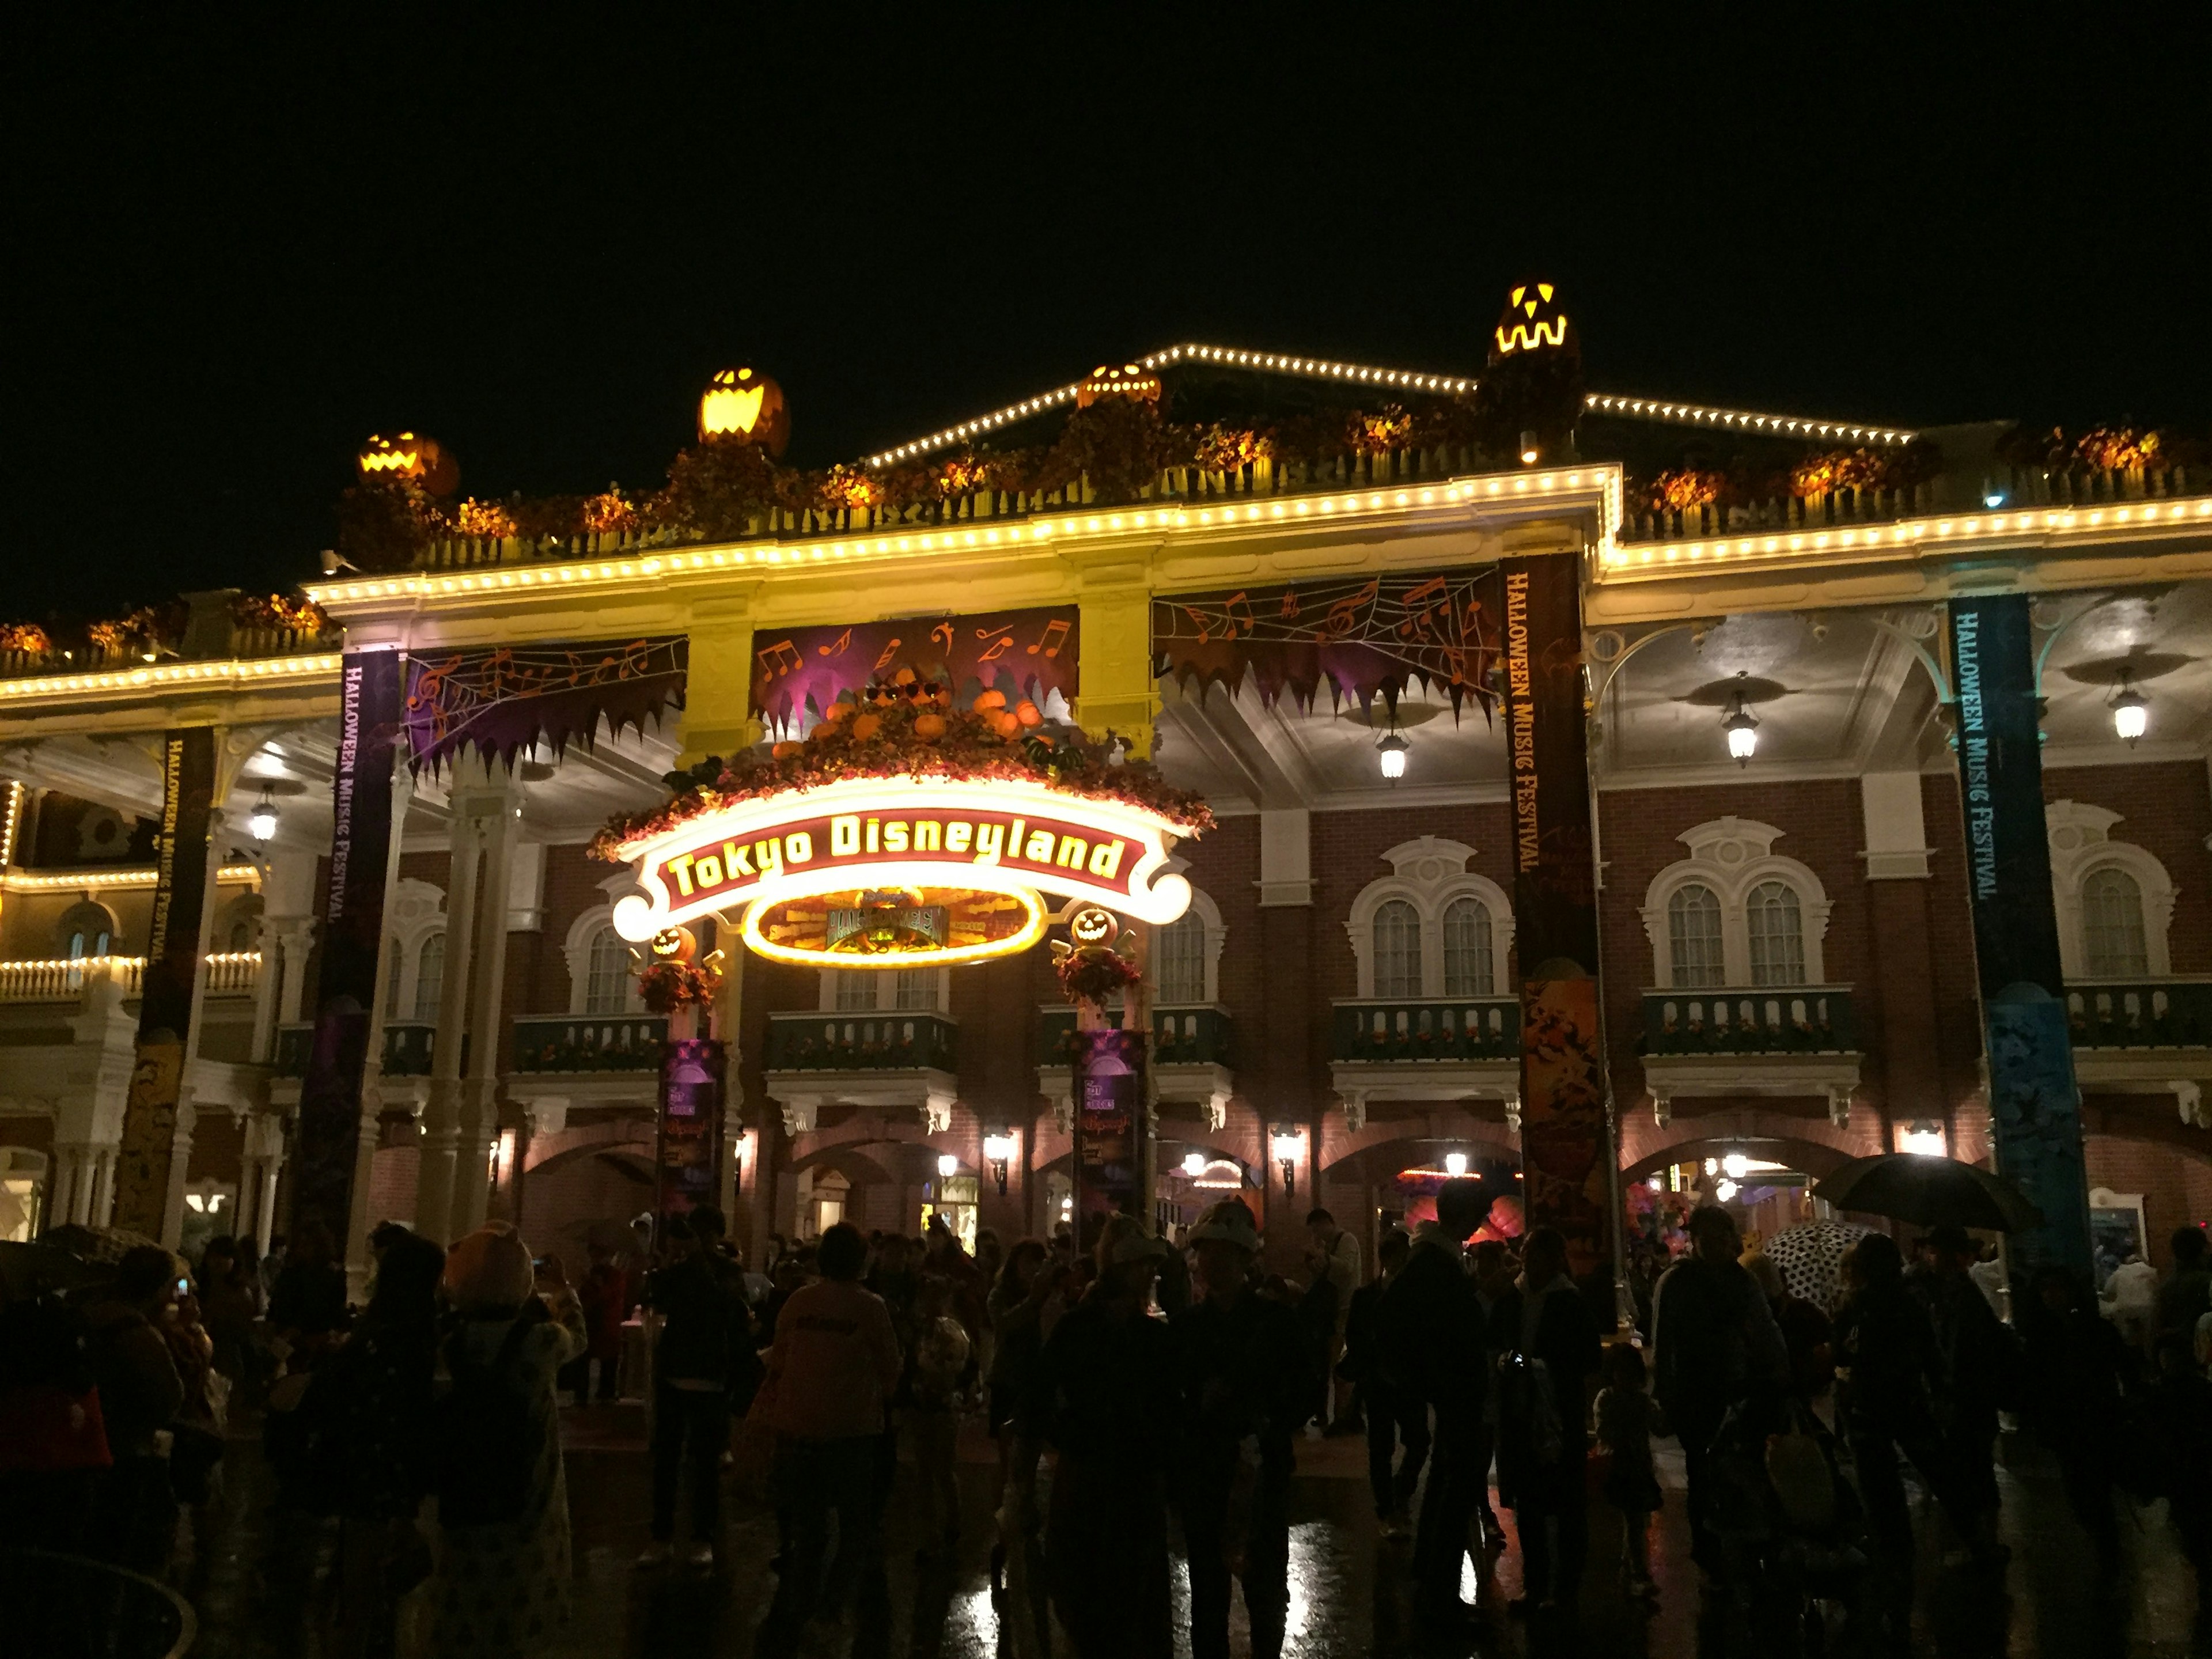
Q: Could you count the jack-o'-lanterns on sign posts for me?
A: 2